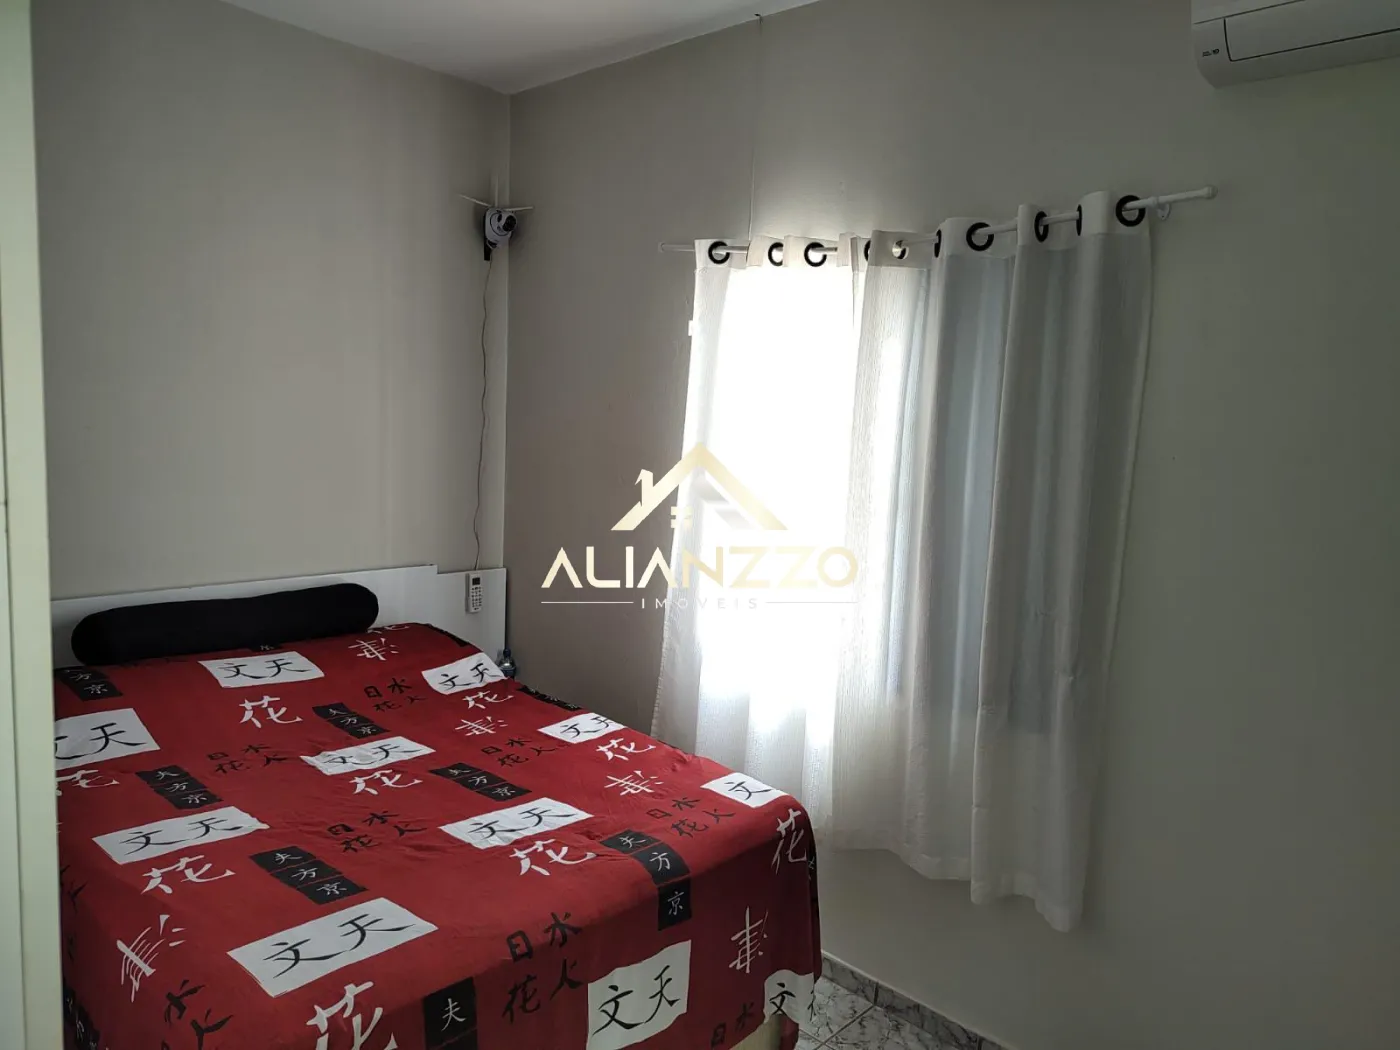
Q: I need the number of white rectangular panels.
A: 11